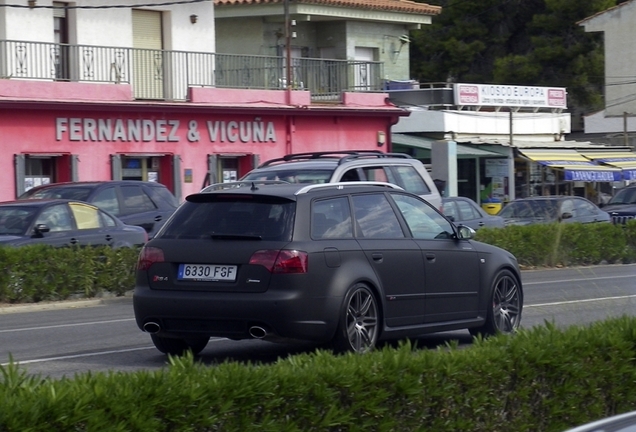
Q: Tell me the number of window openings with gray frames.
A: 3